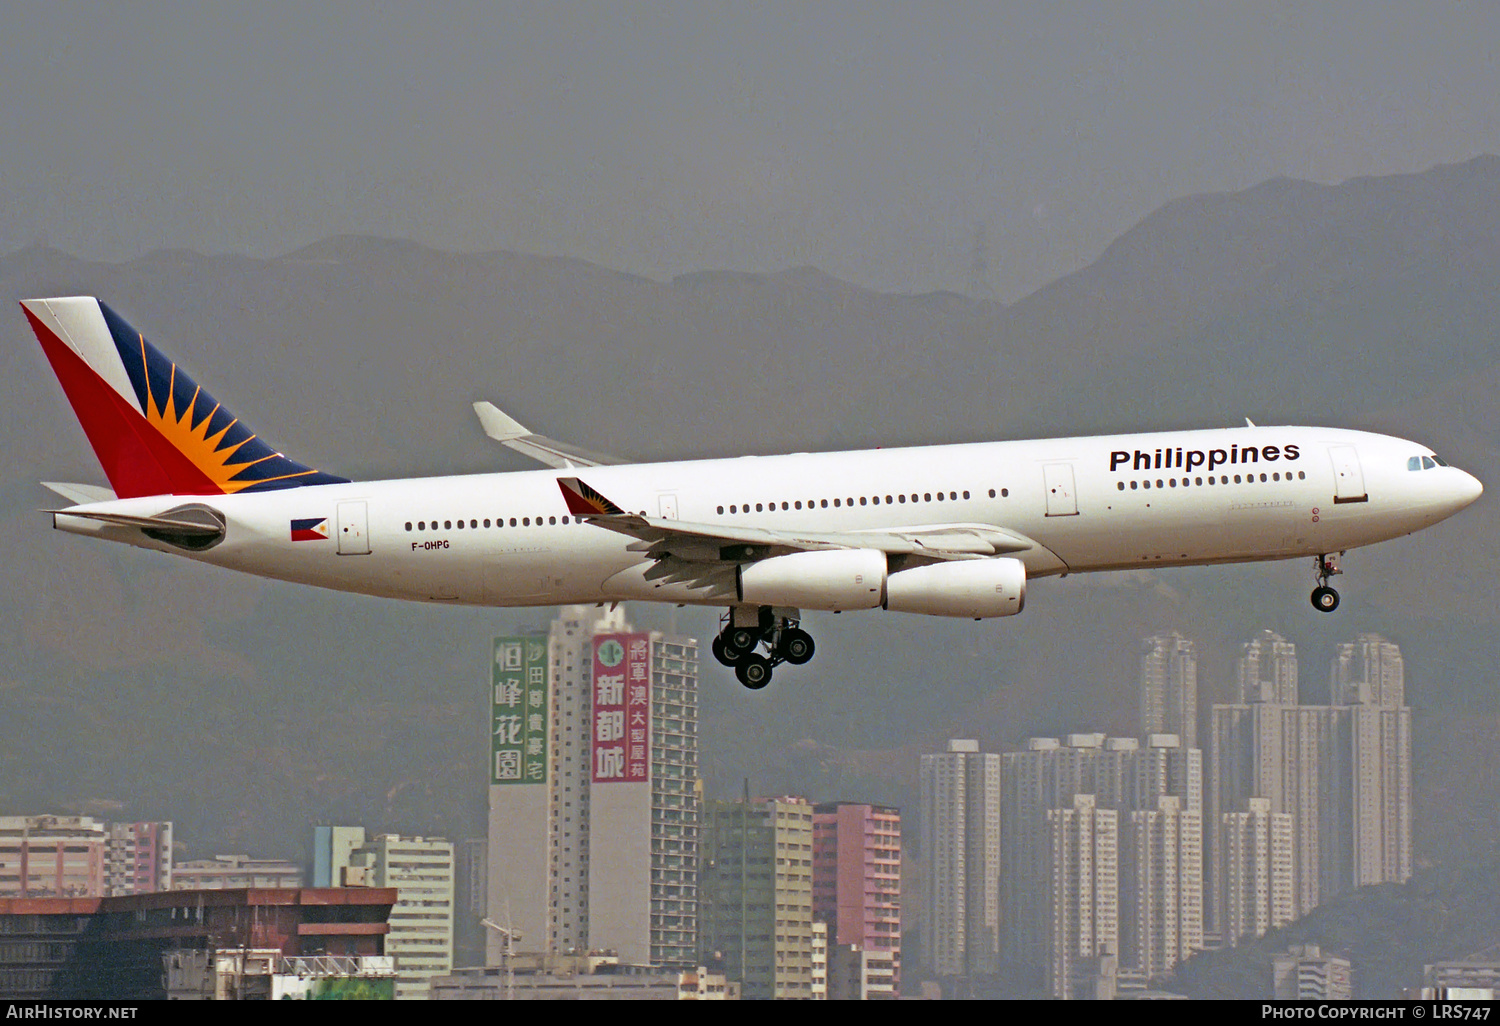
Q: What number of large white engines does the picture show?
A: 2